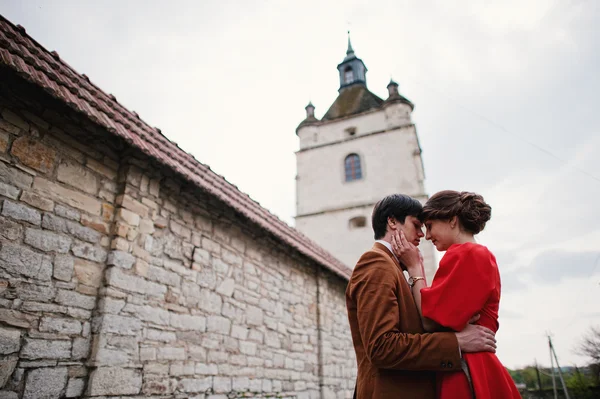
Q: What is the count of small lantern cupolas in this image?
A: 2